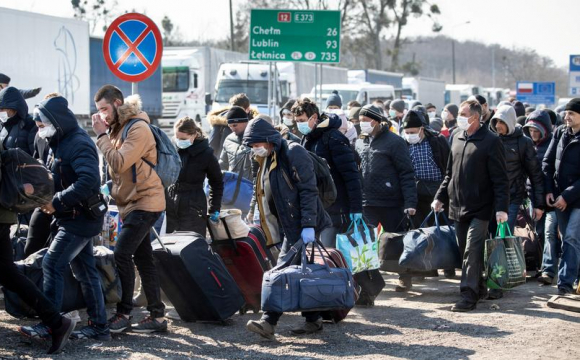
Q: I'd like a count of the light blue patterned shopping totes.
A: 1